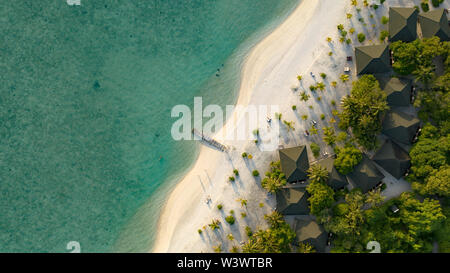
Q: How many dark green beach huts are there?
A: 11